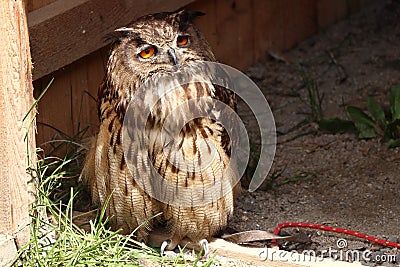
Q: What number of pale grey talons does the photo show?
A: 2